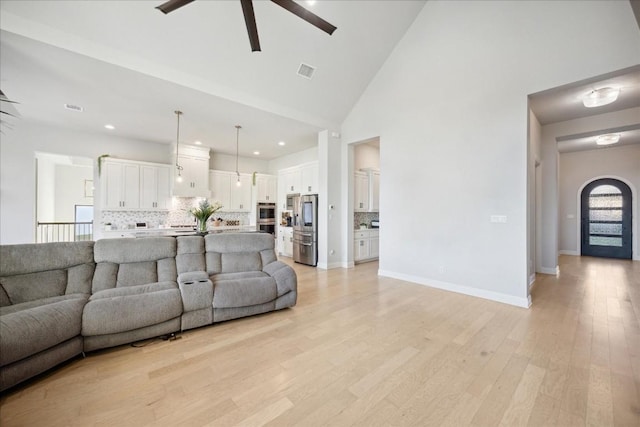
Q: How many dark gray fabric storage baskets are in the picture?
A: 0